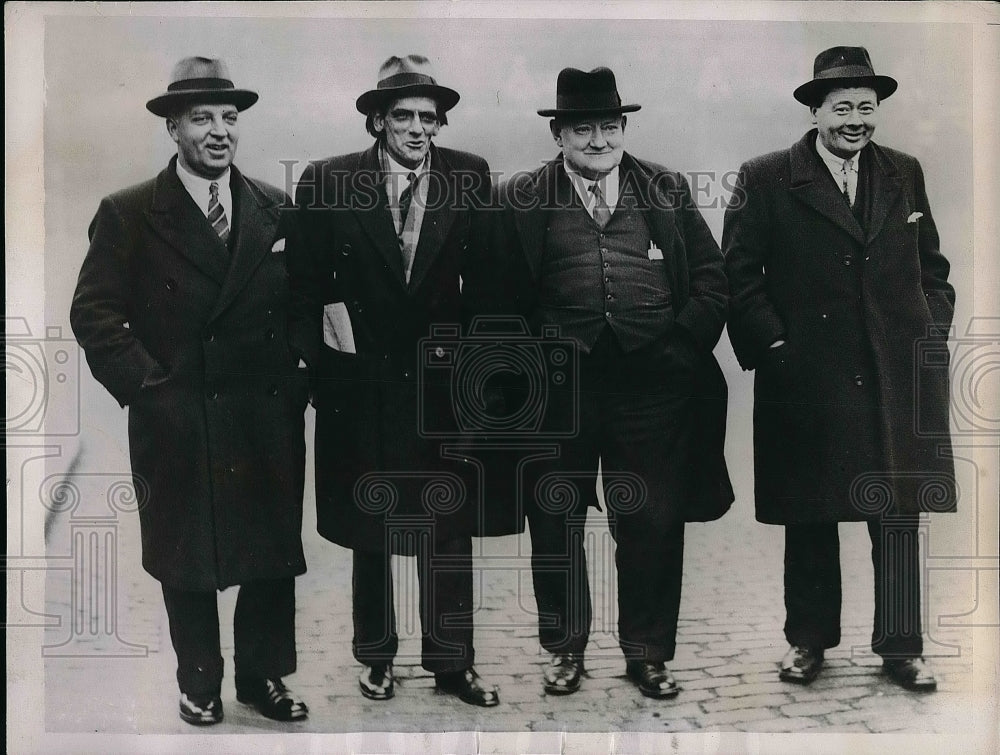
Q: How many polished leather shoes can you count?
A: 8